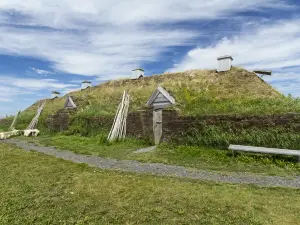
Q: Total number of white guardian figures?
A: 0